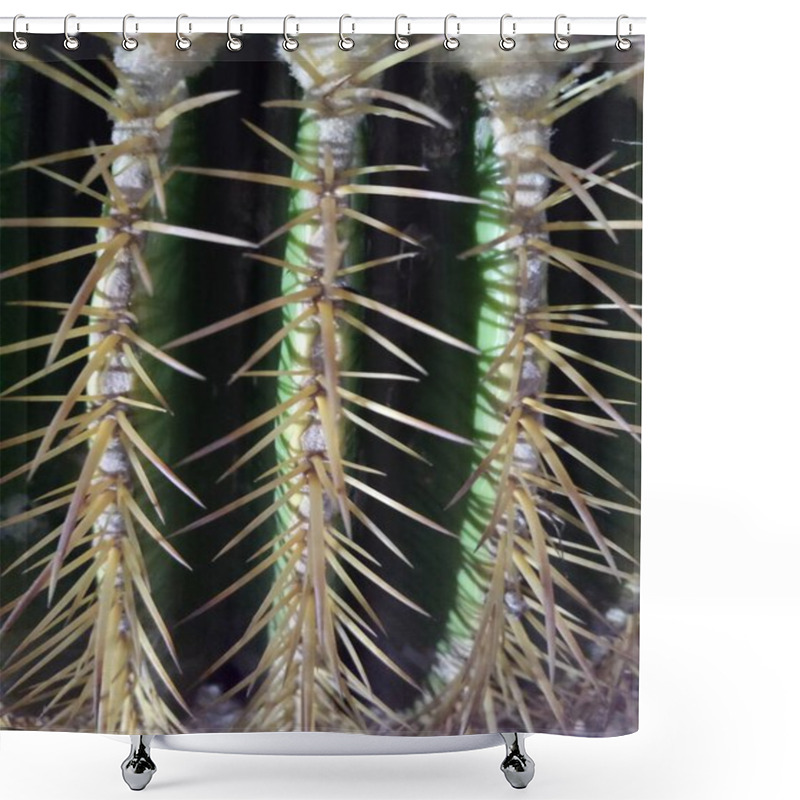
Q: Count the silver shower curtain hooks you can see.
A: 12